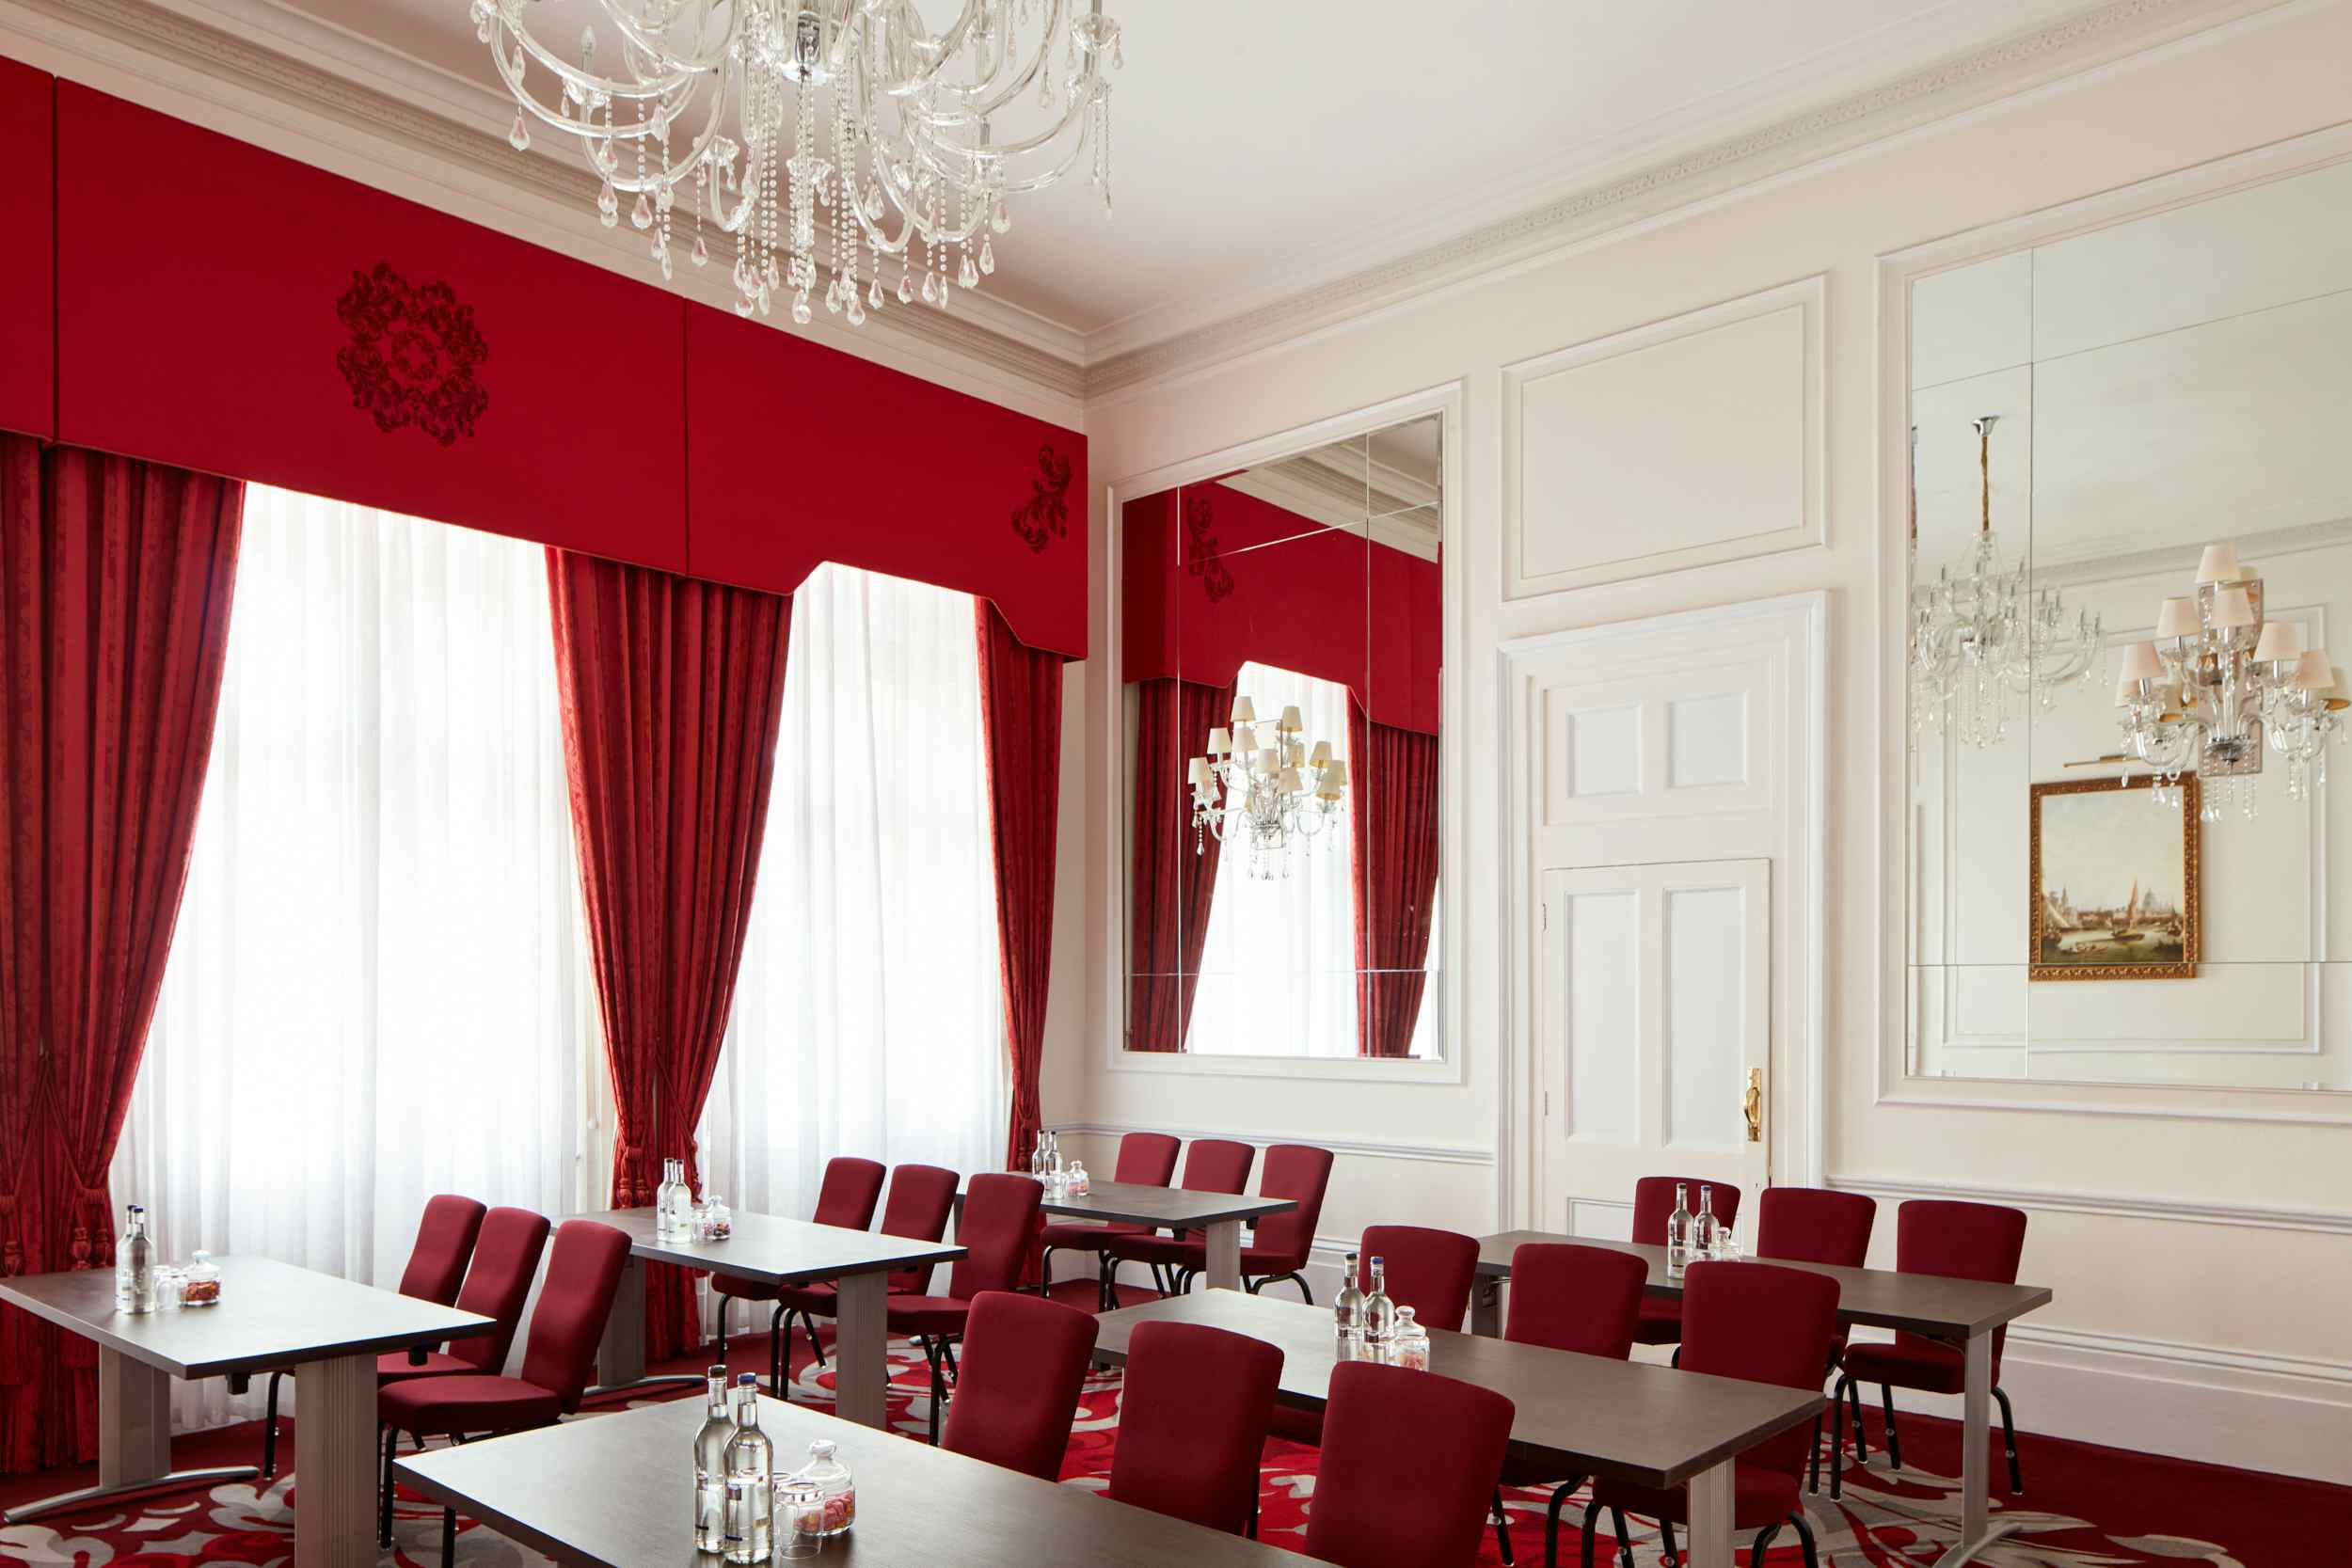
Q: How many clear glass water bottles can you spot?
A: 12